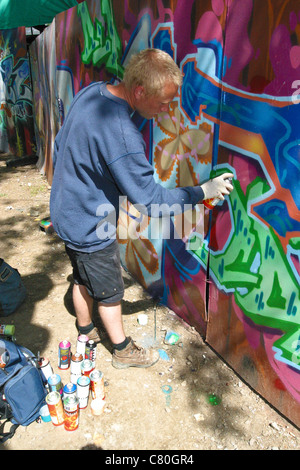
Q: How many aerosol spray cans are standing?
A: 12